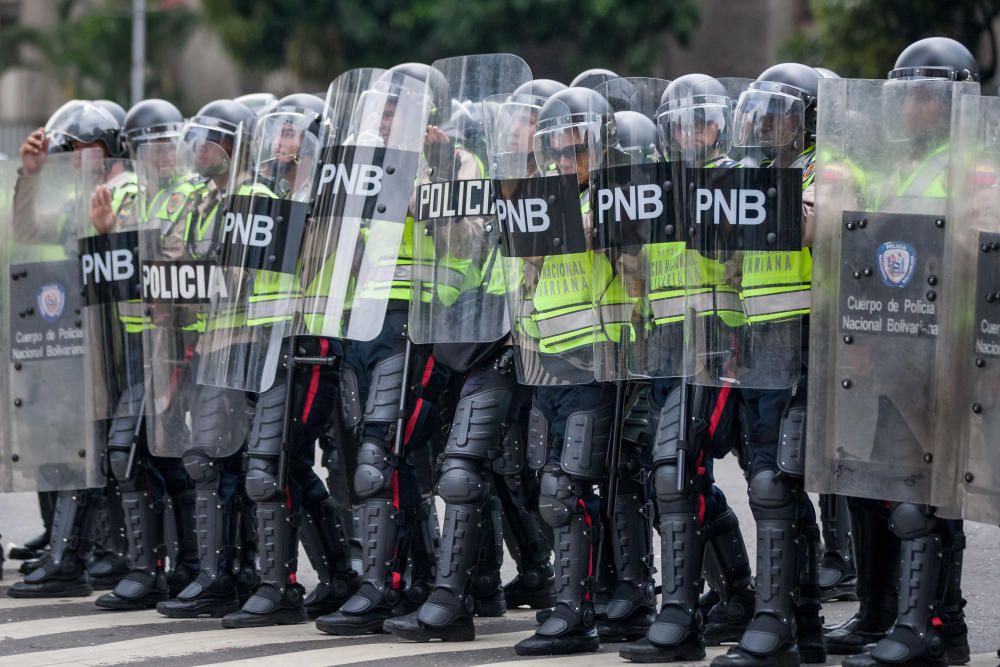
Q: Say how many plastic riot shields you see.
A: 11